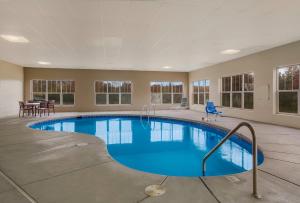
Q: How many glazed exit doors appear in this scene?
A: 0